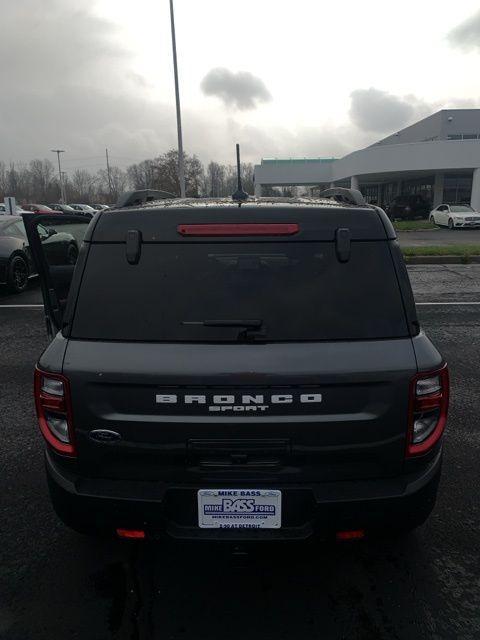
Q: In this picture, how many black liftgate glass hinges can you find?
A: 2